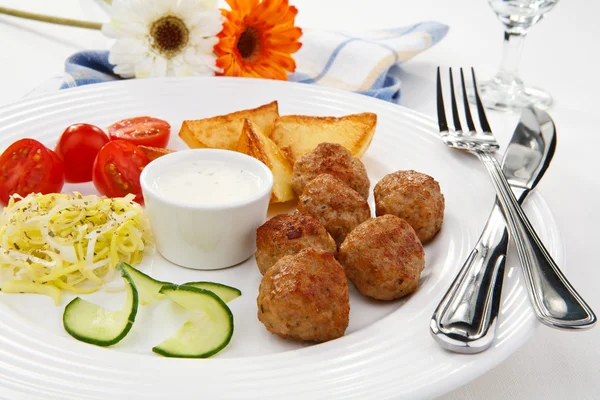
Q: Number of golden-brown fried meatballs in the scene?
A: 6